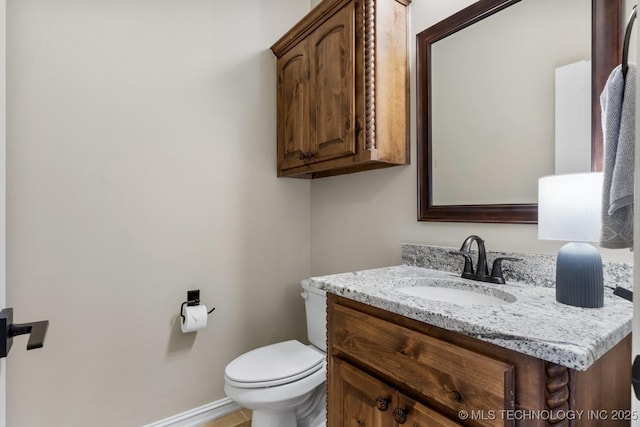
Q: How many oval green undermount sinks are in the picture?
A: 0